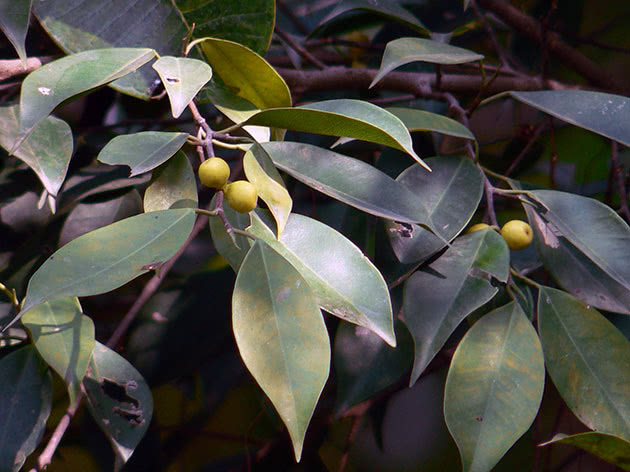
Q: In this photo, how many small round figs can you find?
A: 4